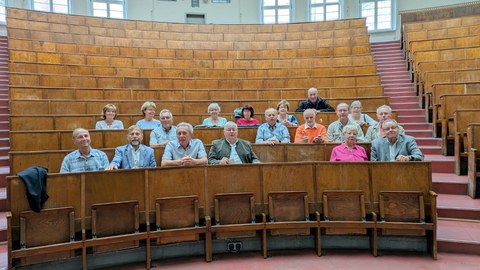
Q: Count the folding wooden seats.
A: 7